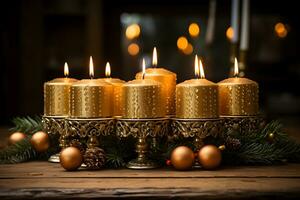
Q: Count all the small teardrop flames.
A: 8